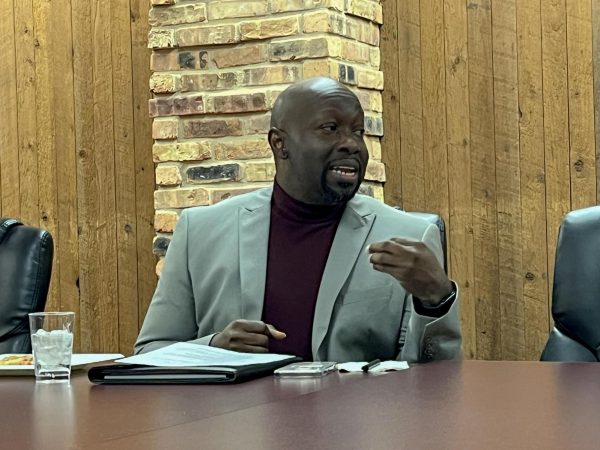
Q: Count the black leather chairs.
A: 3